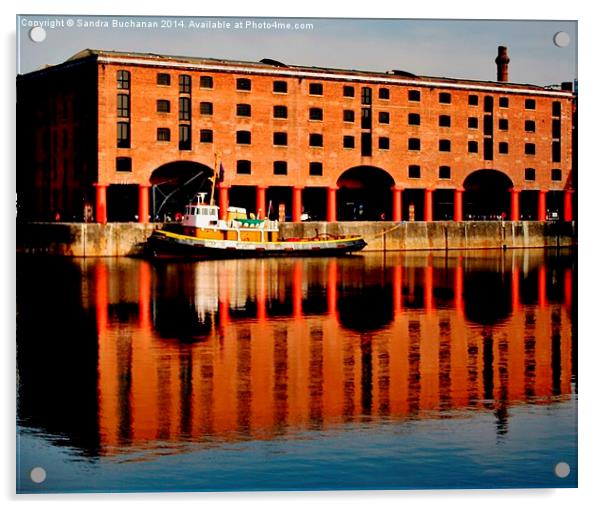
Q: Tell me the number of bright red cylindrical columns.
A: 12